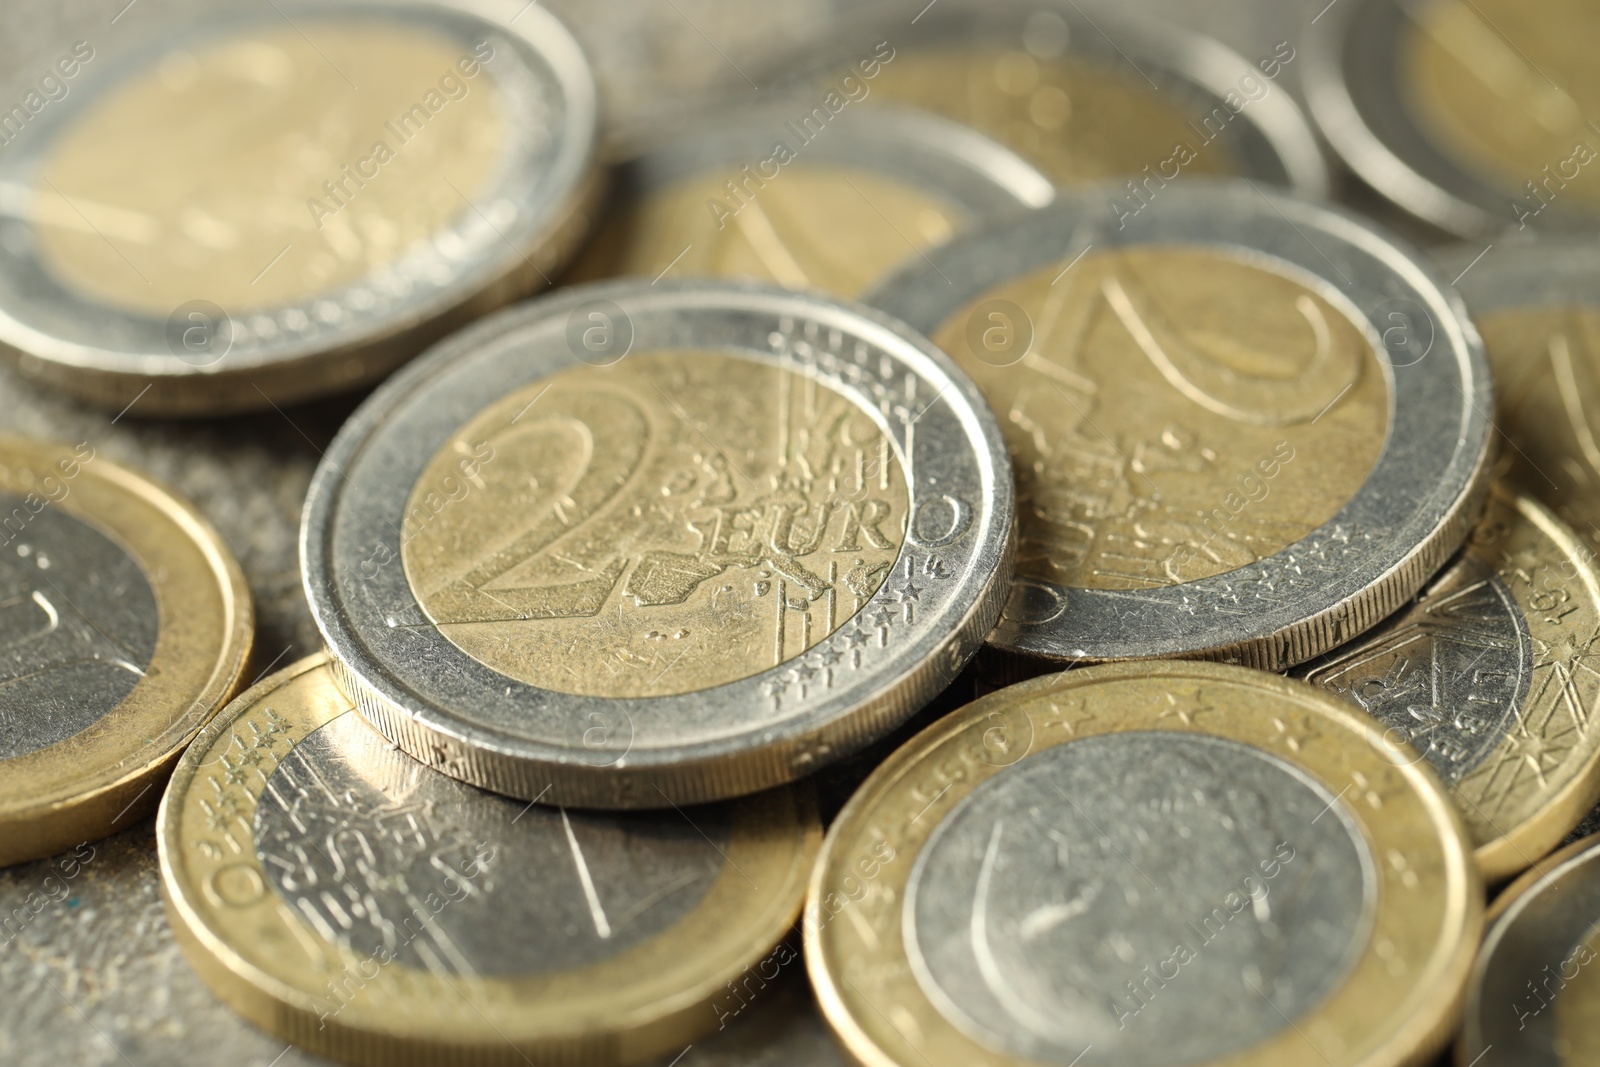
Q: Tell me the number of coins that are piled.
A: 12